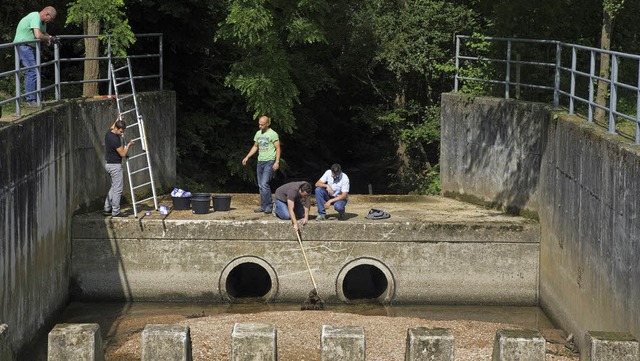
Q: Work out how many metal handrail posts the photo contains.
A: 12